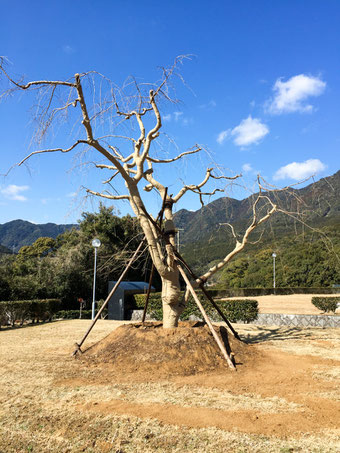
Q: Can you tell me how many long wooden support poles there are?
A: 4